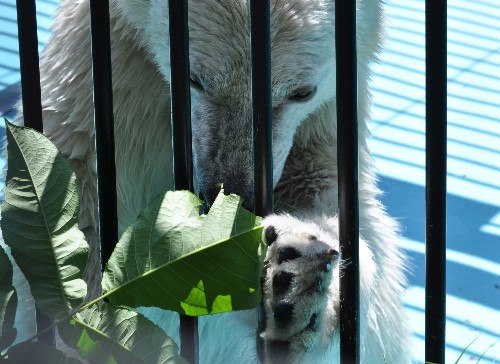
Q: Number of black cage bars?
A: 6